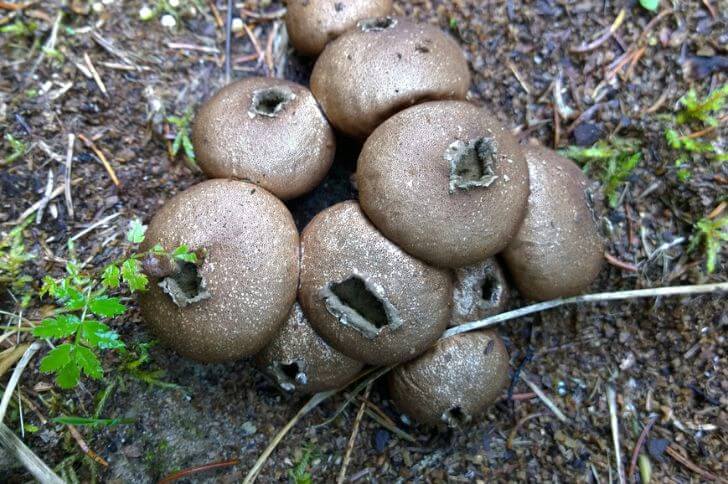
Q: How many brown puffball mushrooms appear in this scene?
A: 10